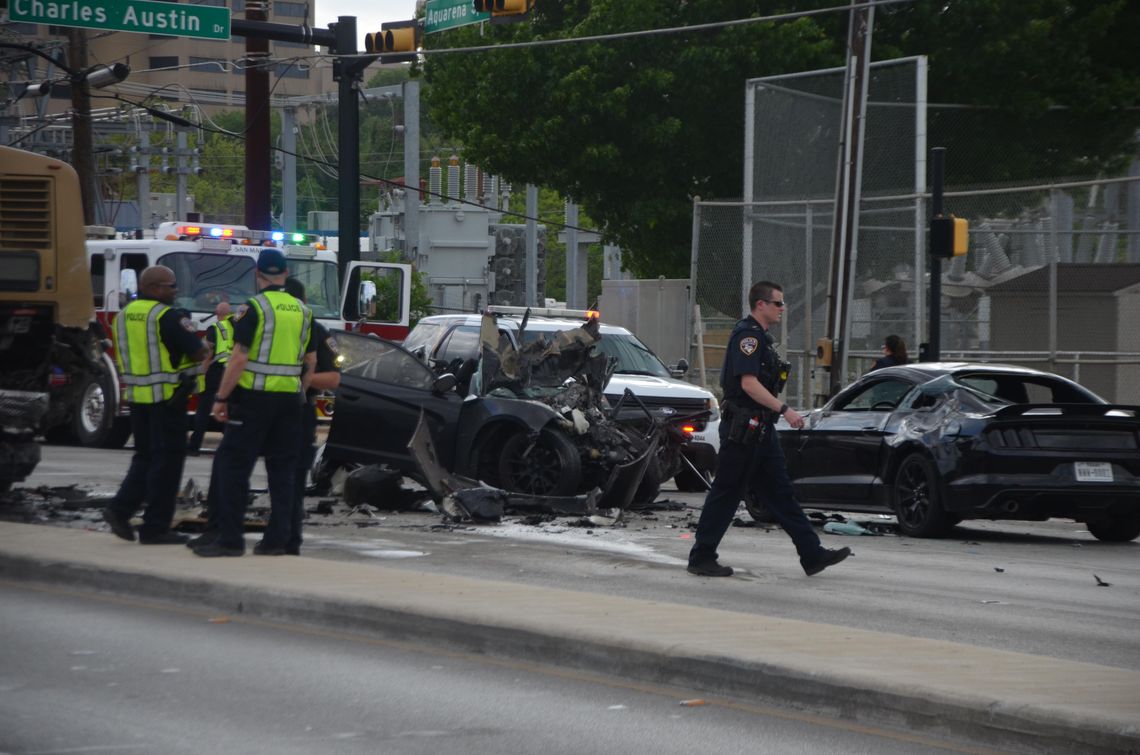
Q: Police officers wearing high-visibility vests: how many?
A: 3